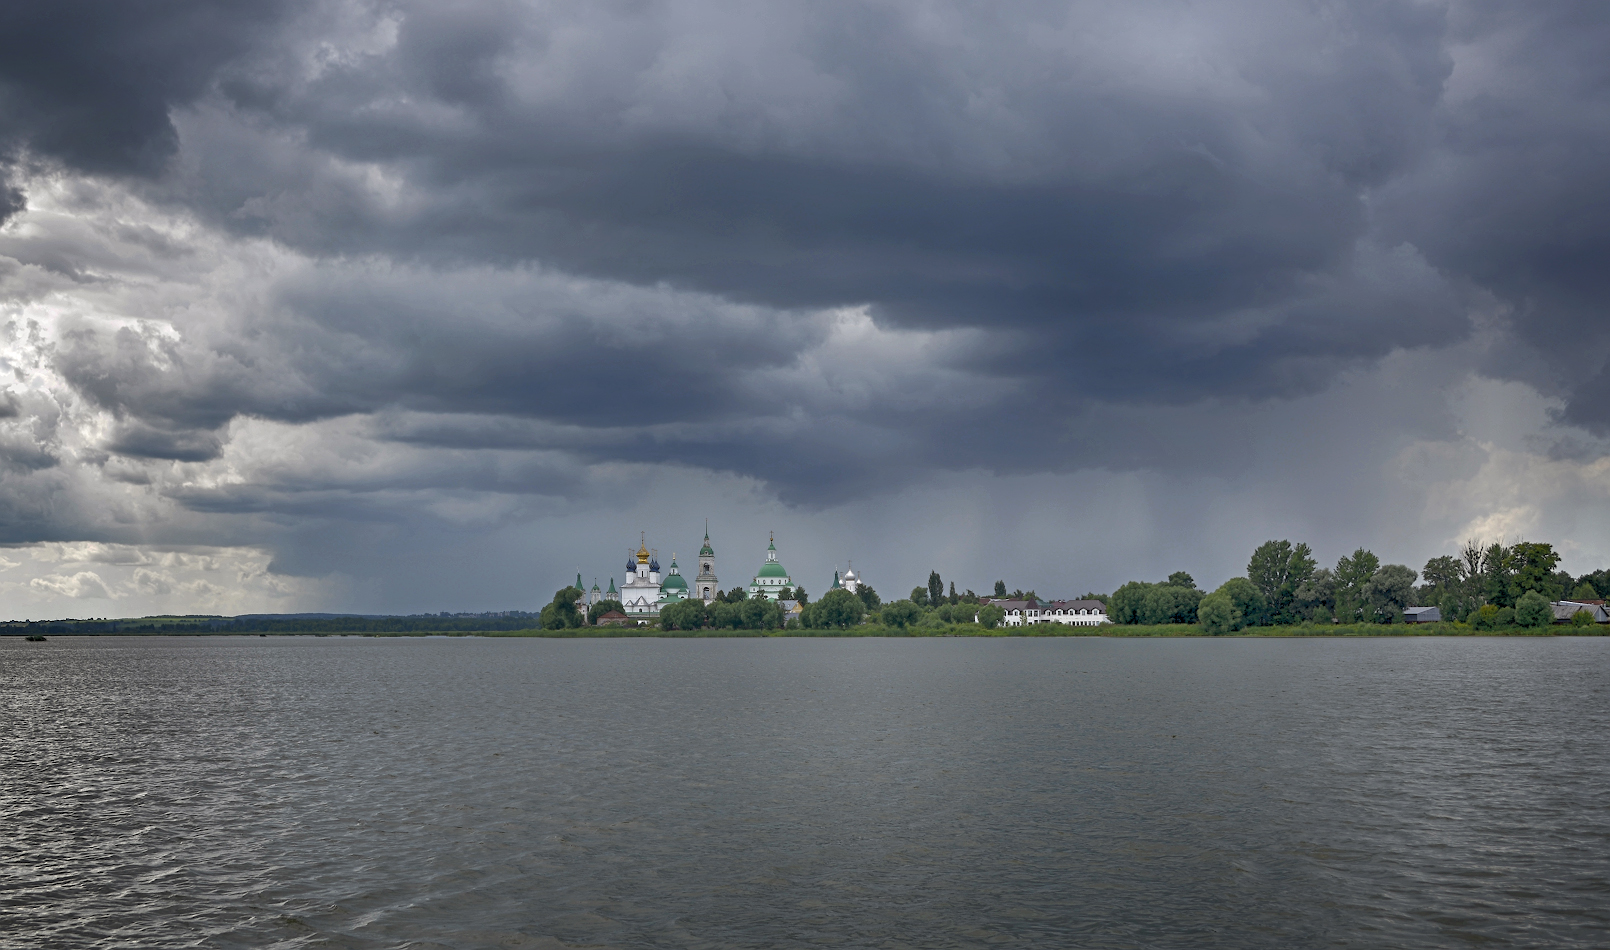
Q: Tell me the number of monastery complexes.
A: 1